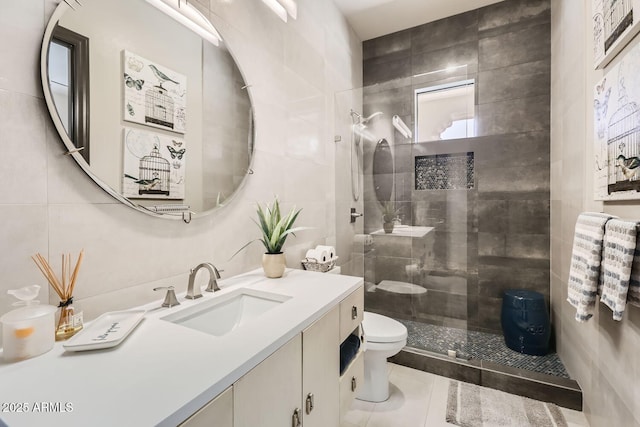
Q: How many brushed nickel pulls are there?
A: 4